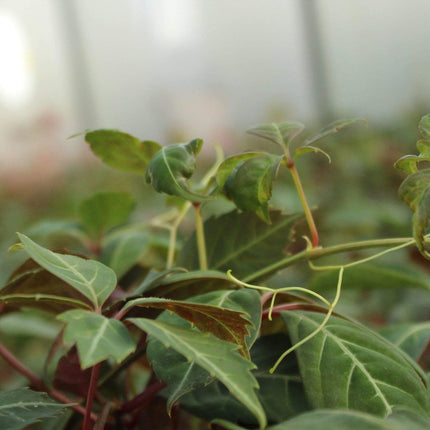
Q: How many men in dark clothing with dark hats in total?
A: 0